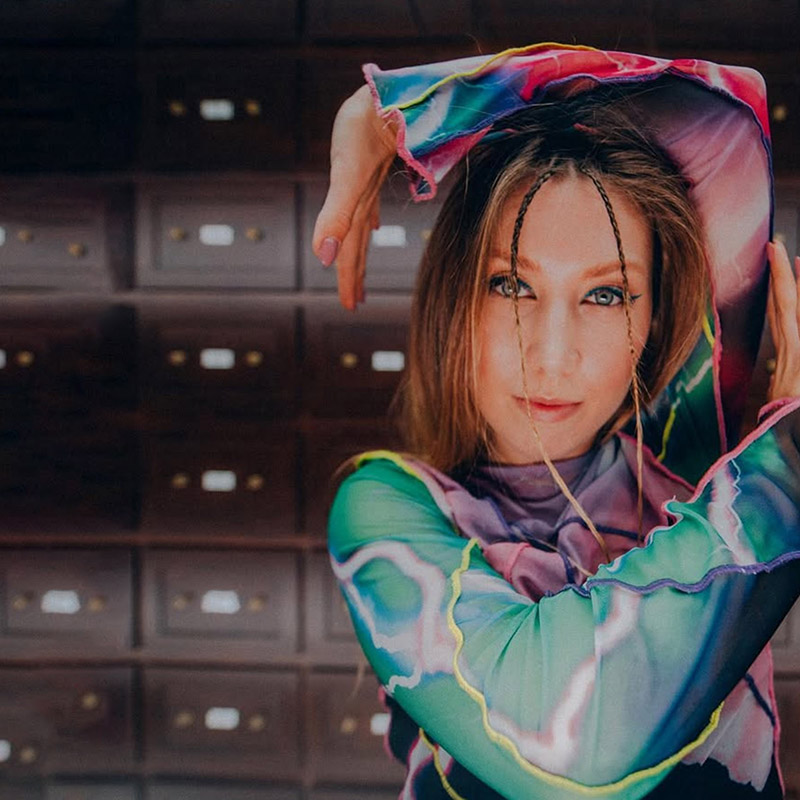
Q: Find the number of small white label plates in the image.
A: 13